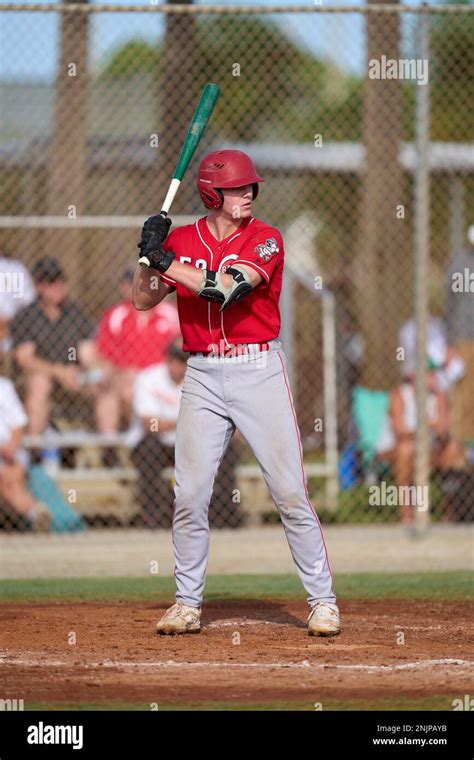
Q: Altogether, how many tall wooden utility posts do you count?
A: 3